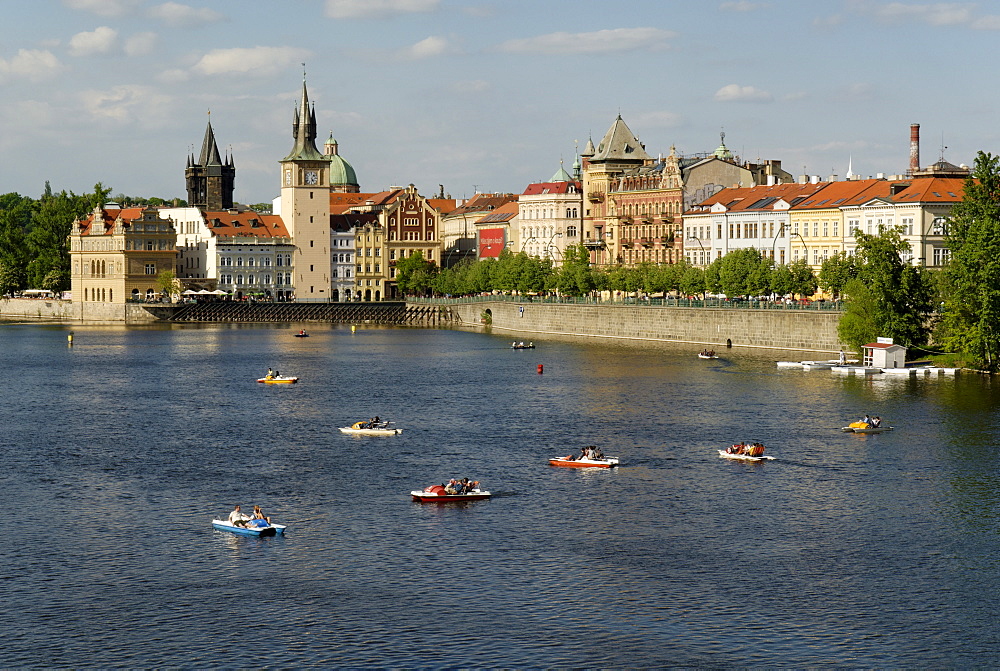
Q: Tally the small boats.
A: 10